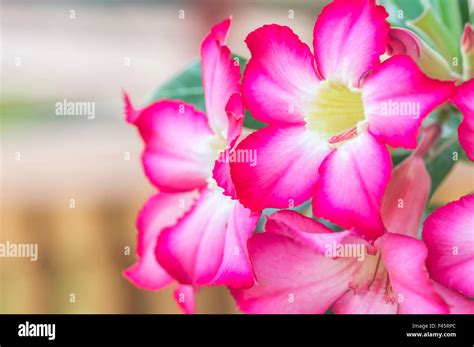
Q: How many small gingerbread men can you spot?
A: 0